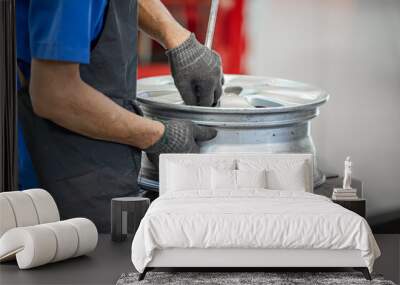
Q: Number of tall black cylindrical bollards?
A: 0